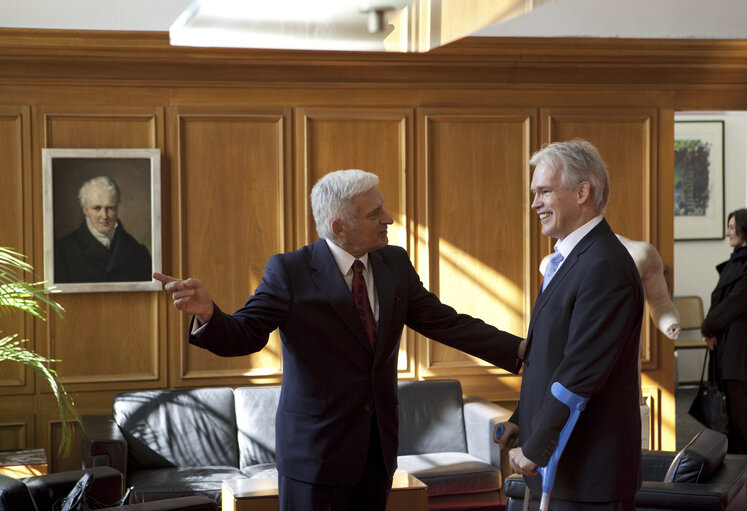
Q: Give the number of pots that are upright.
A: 0